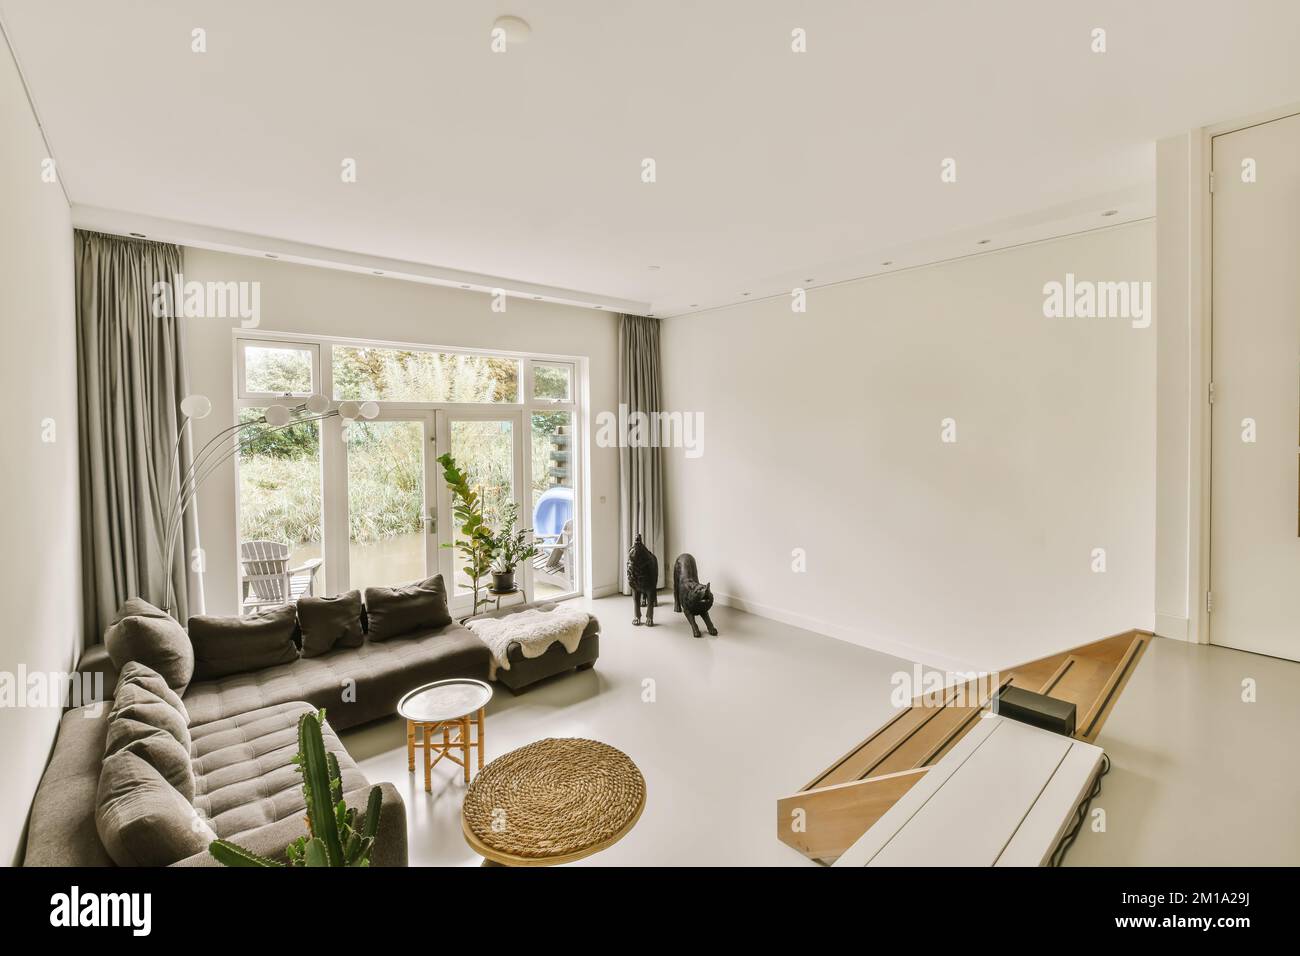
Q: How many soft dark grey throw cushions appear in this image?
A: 8